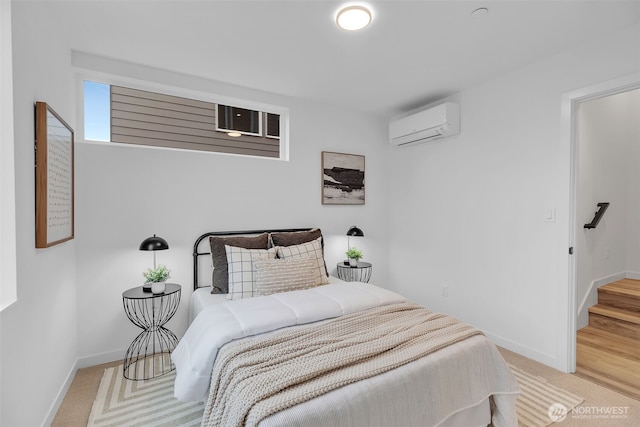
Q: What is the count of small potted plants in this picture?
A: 2